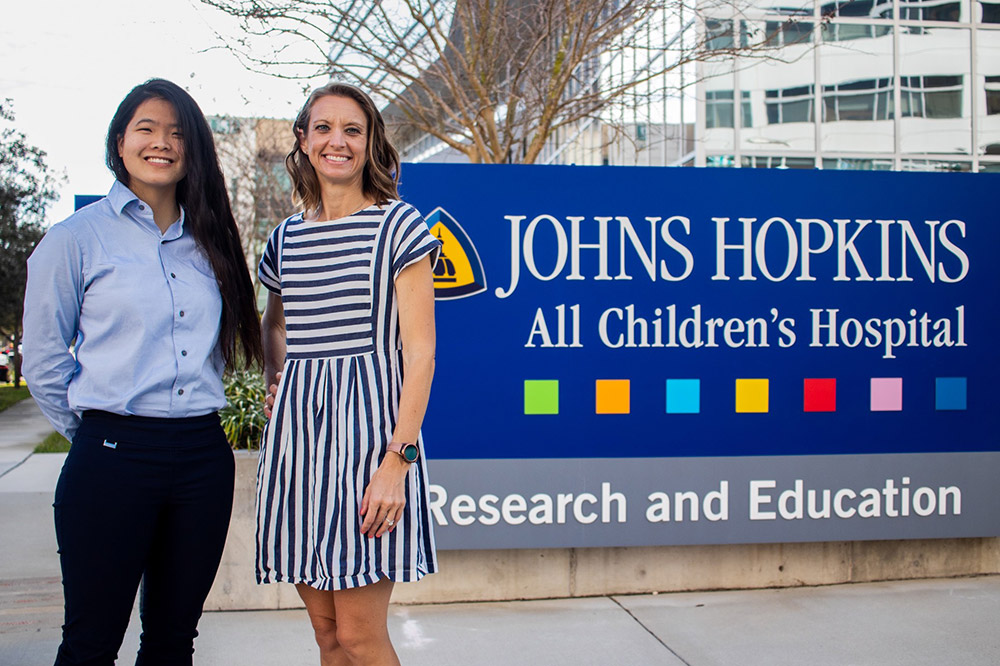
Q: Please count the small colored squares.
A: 7